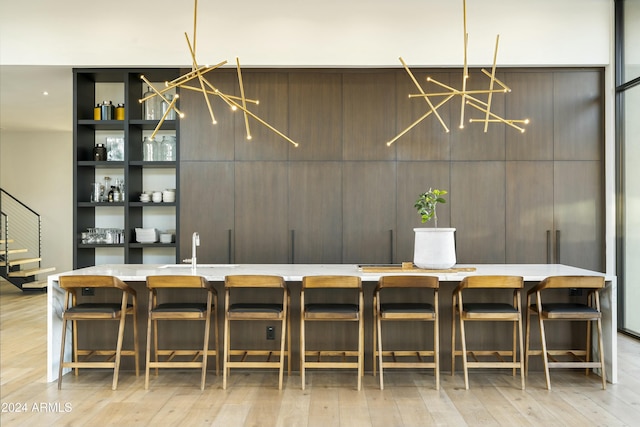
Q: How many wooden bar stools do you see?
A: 7